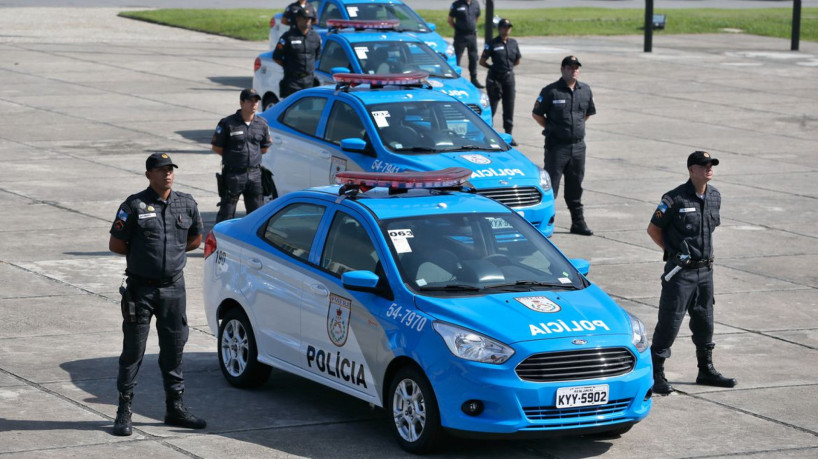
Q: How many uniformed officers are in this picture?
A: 8